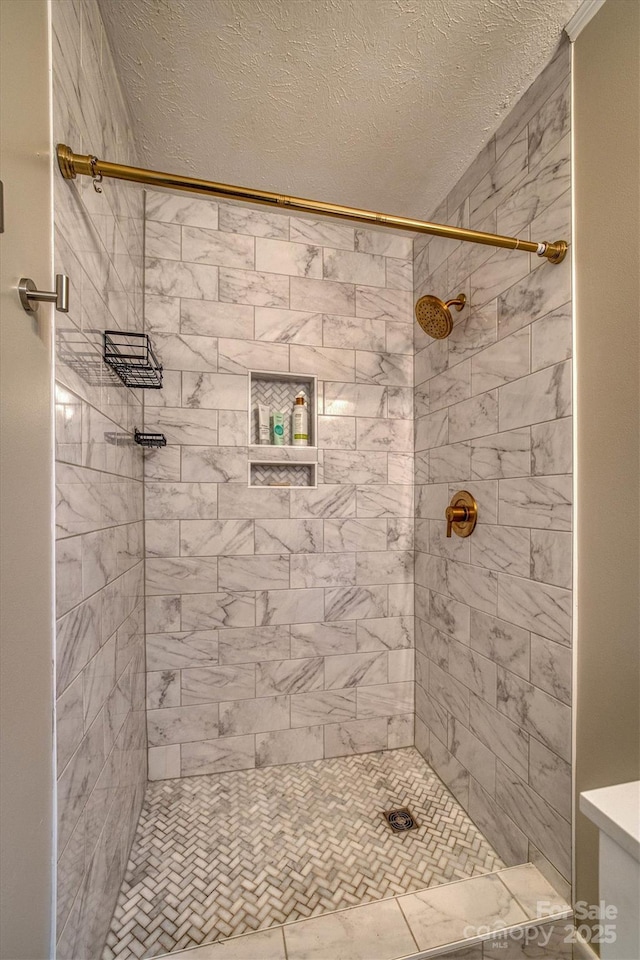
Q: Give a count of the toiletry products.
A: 3